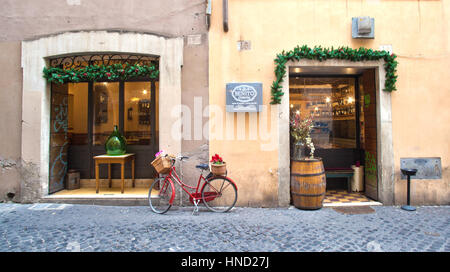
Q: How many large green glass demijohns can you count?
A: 1